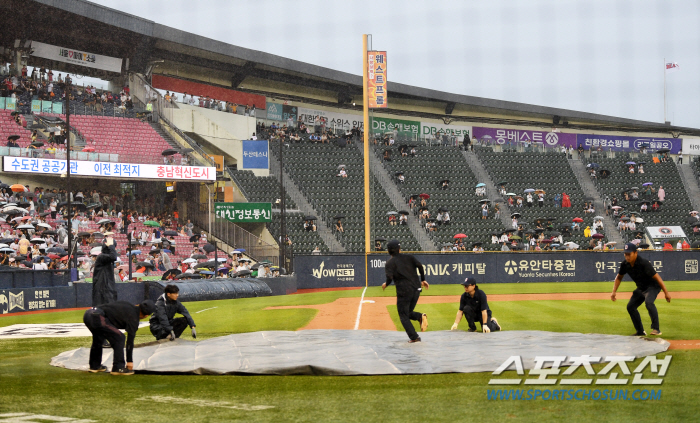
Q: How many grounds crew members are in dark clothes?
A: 6